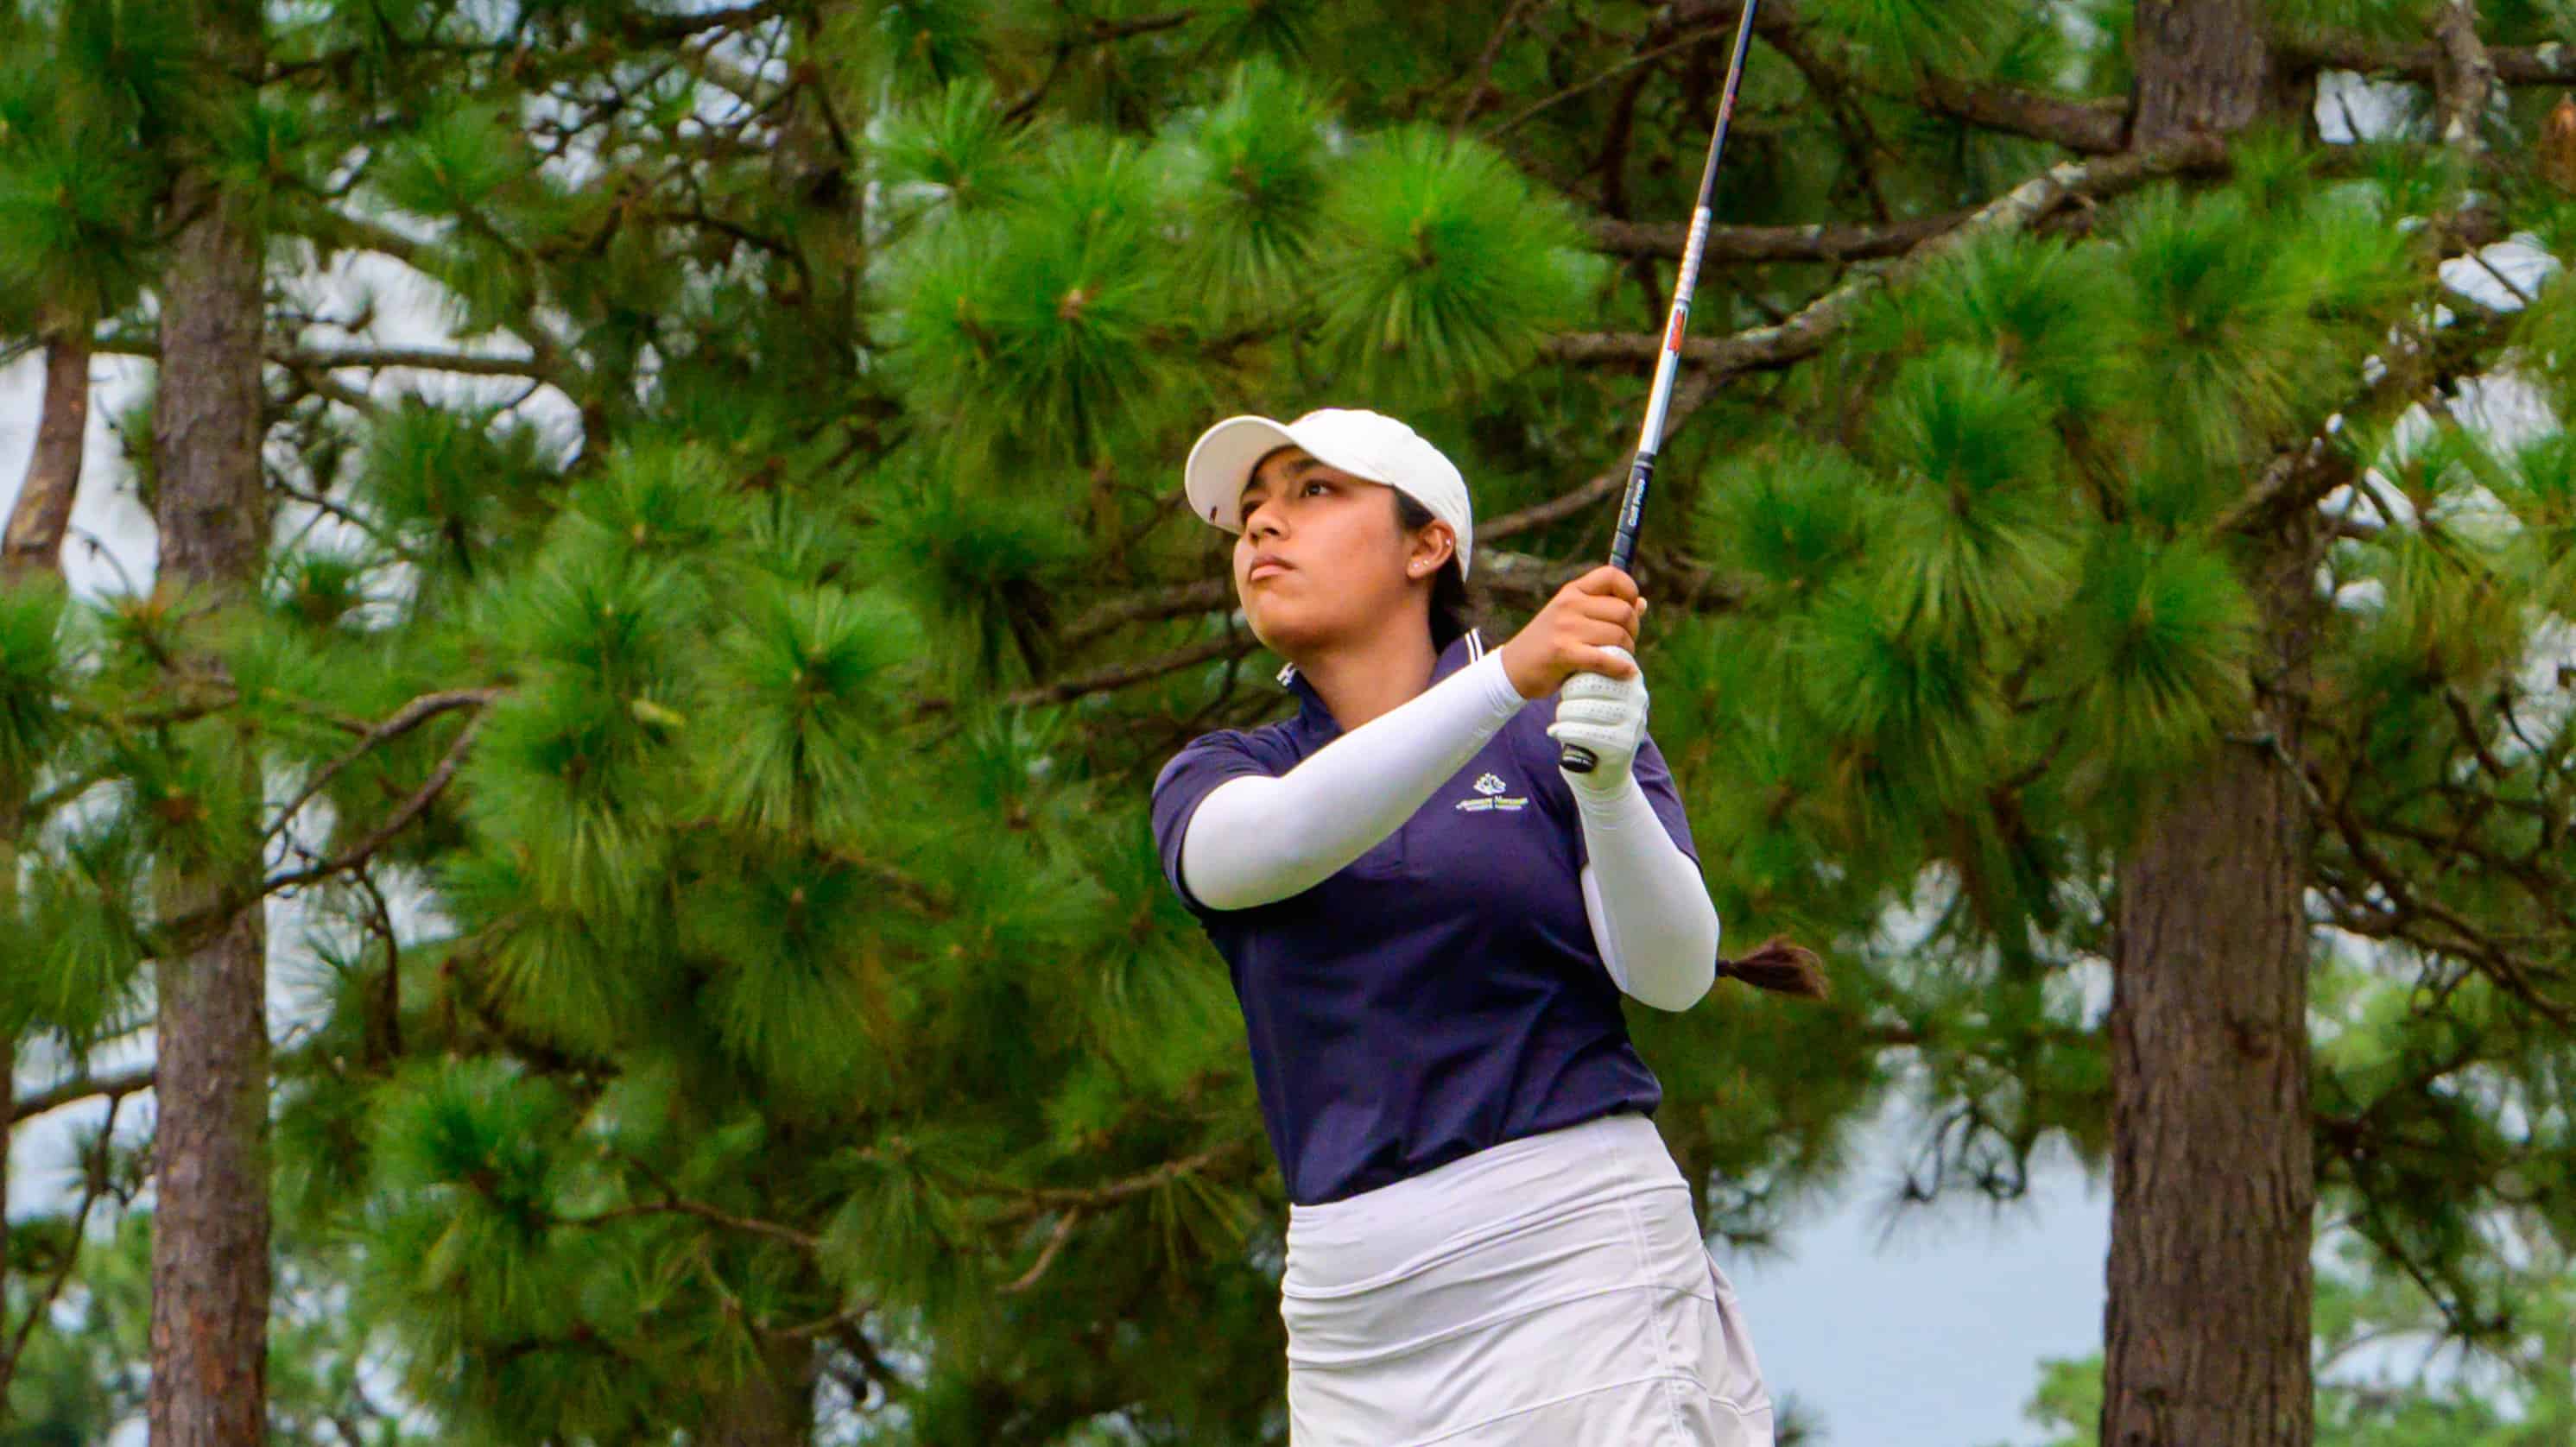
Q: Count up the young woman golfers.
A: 1